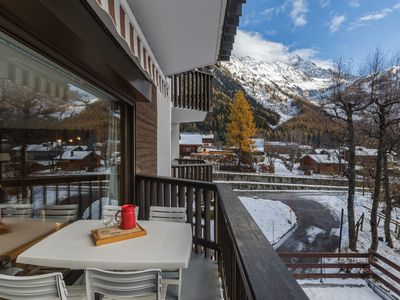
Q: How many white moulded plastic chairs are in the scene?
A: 4